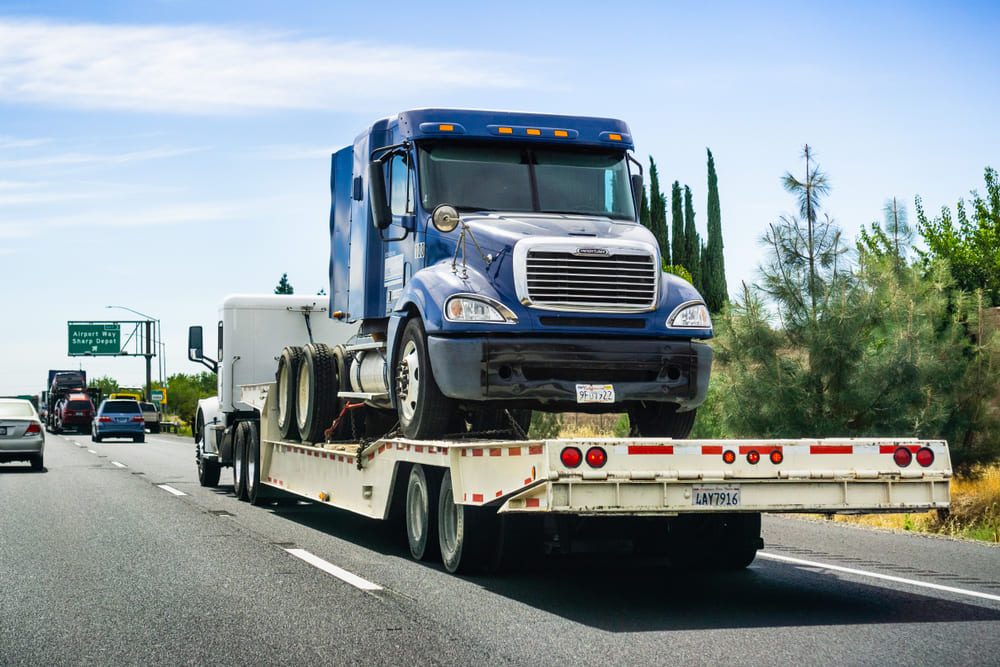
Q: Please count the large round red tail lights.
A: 4